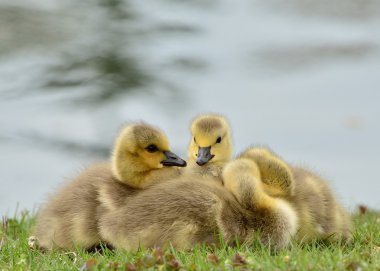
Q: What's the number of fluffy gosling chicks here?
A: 4